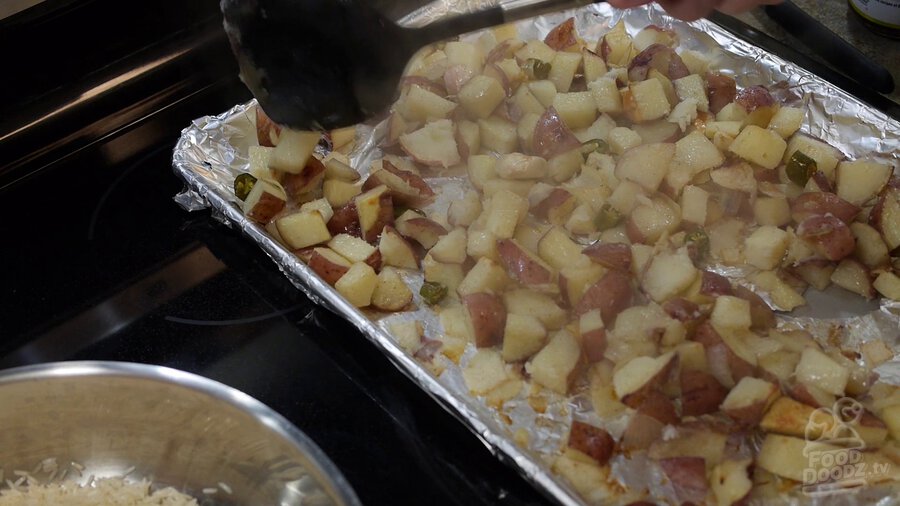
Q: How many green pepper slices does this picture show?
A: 8